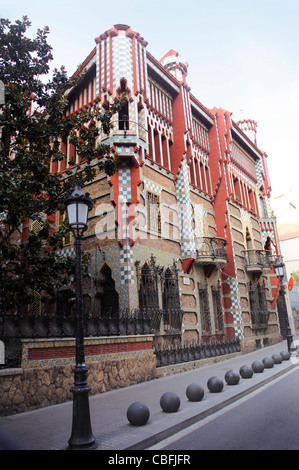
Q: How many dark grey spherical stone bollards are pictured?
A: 10